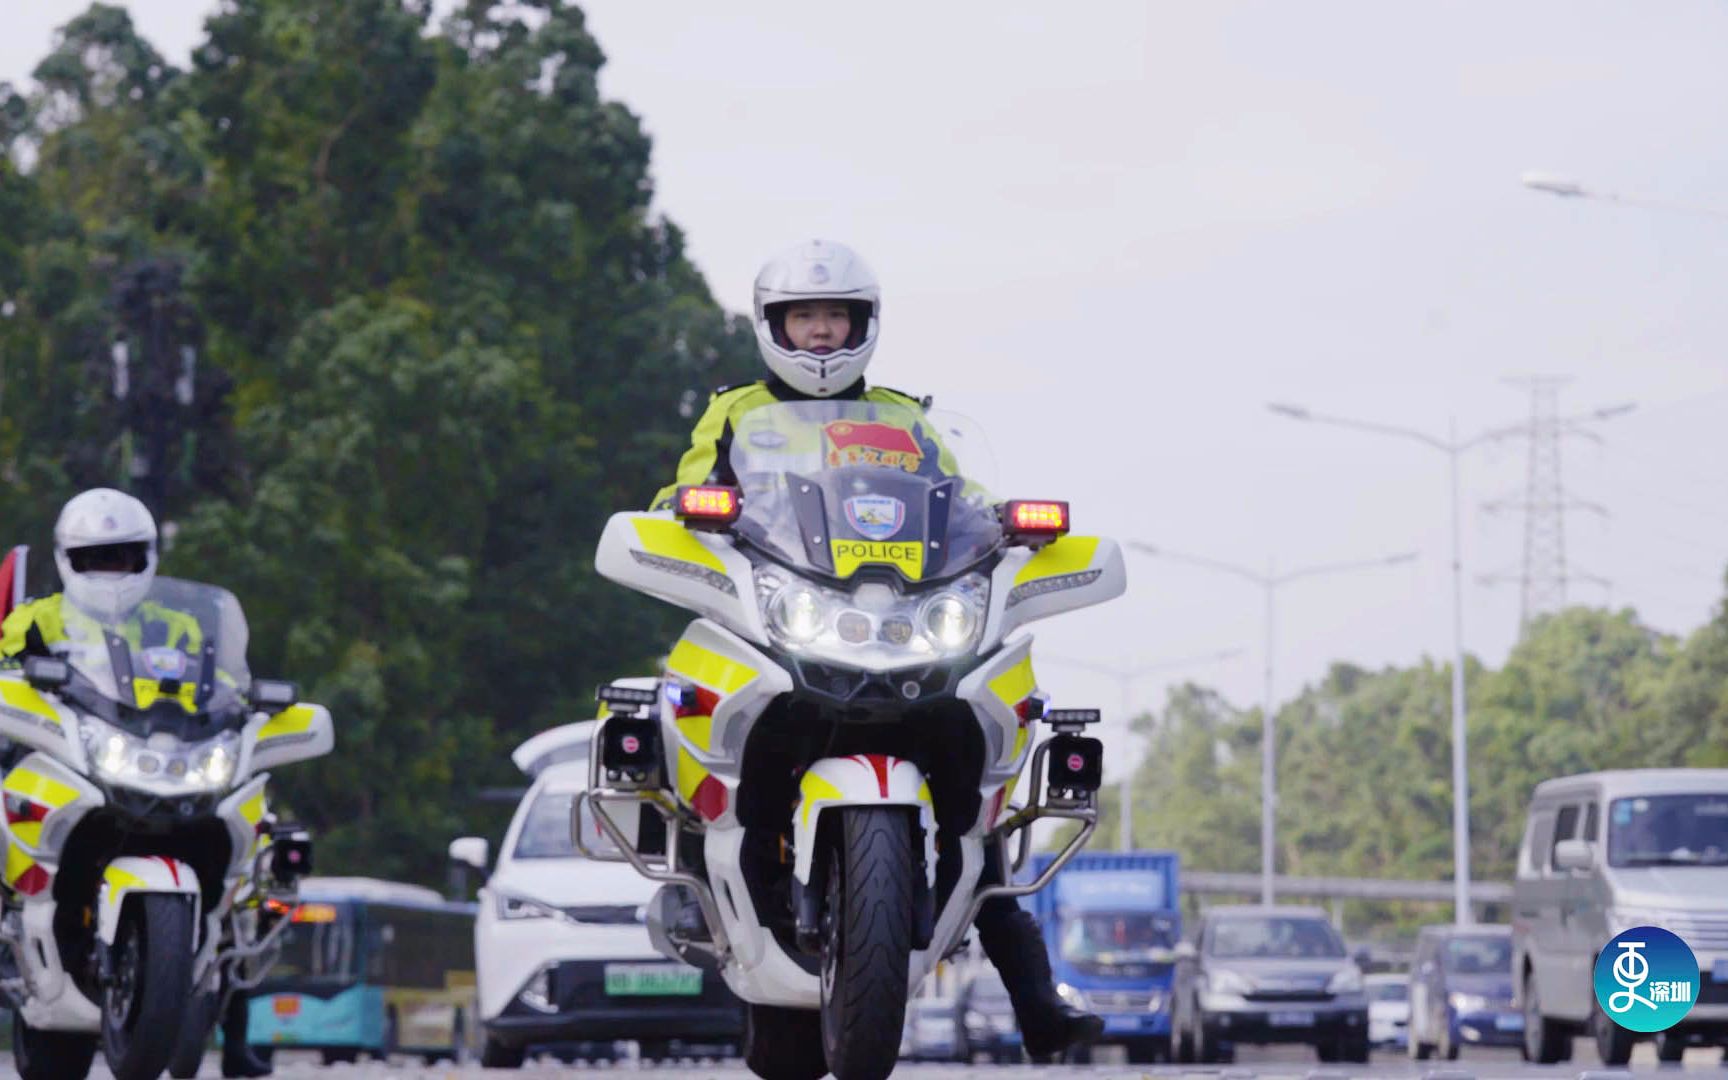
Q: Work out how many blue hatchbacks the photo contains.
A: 1